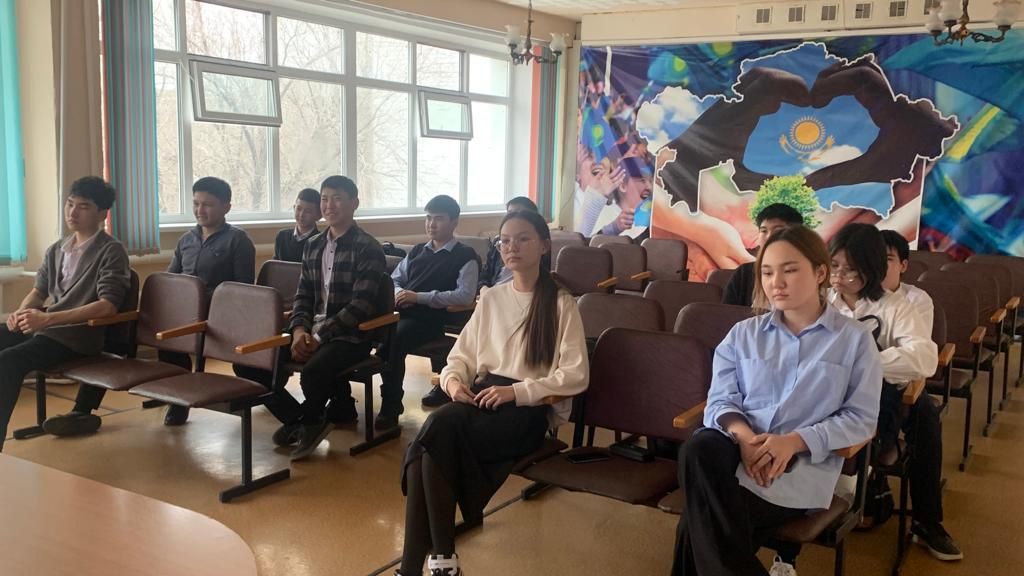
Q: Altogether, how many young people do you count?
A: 11